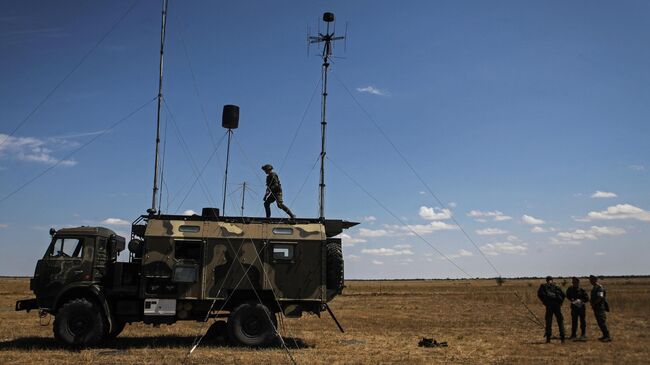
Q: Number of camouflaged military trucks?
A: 1